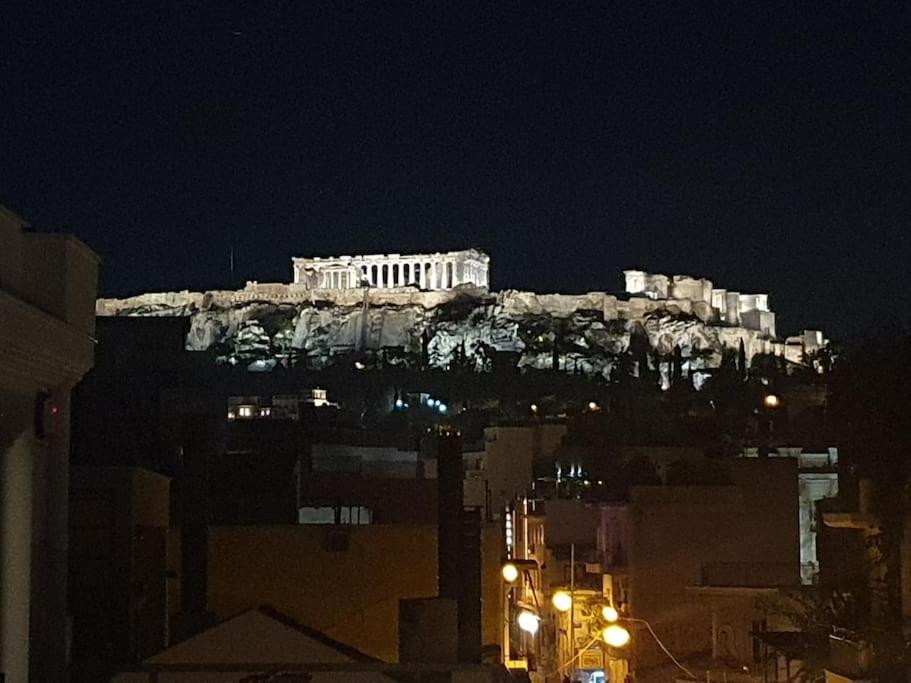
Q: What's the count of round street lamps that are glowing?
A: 5